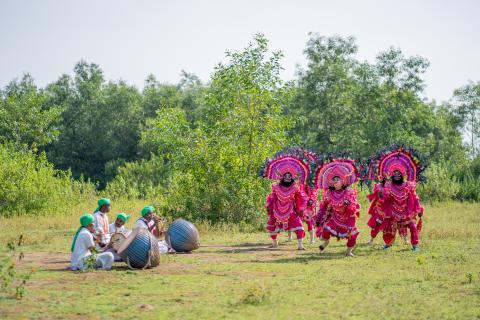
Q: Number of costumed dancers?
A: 5